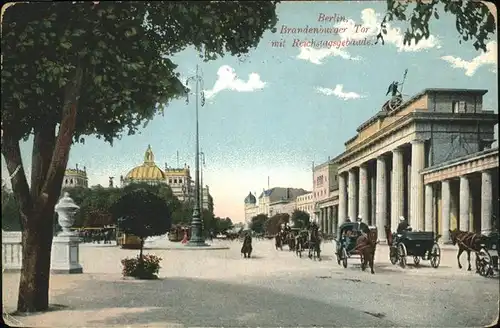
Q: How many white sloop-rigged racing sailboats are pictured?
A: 0